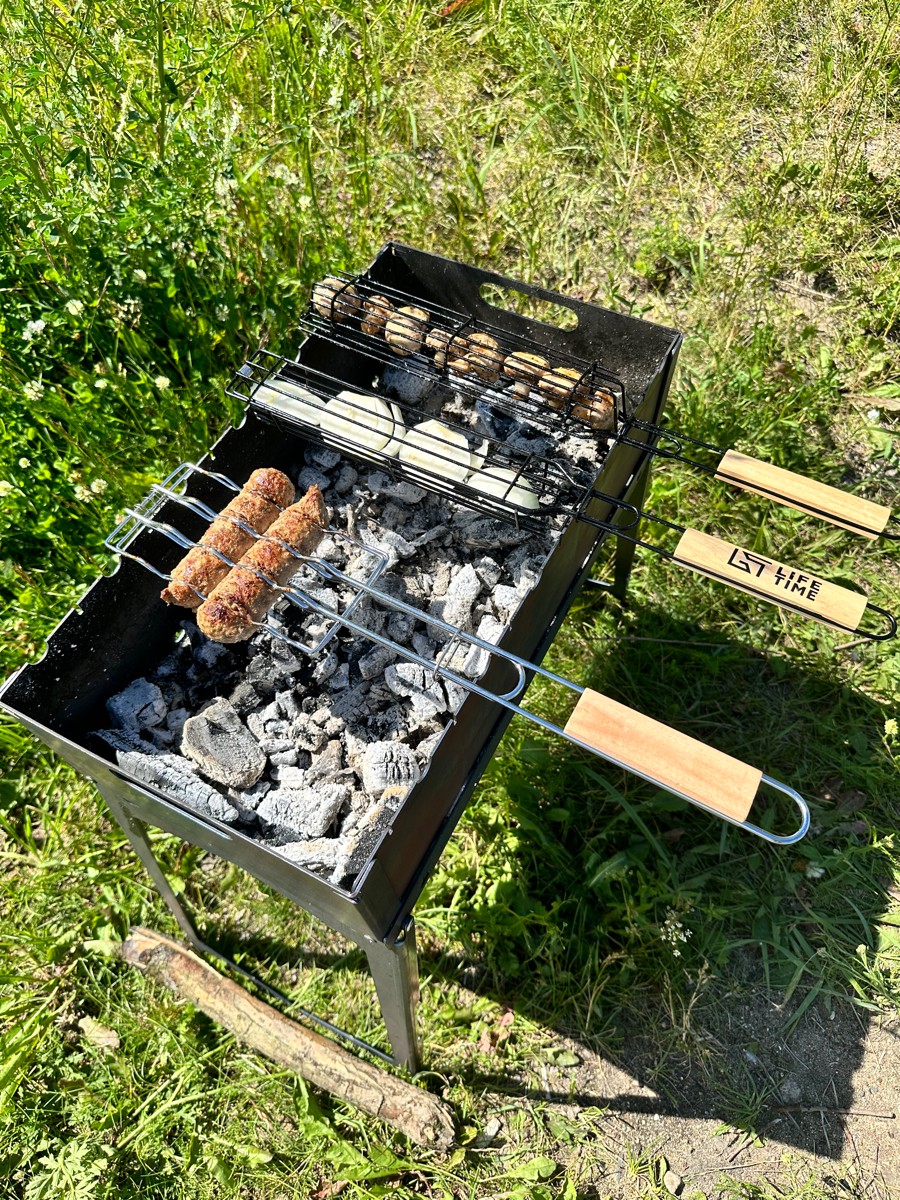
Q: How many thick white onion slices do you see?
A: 4